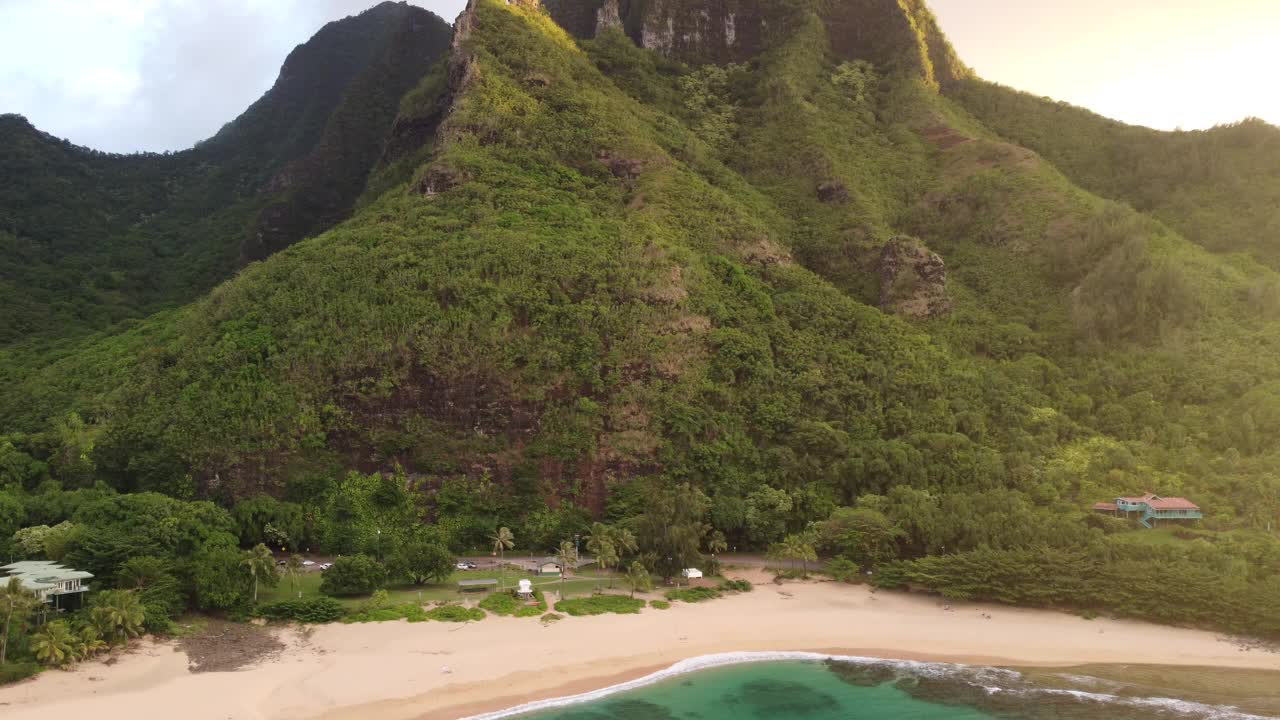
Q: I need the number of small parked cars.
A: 5